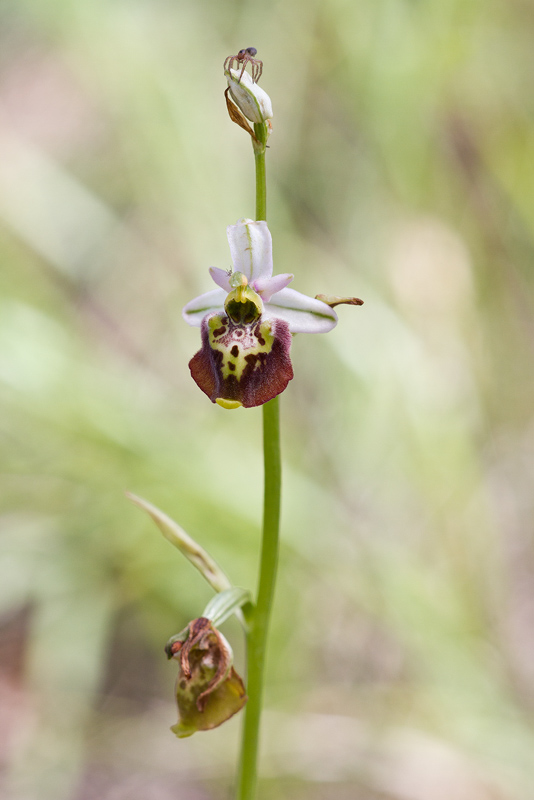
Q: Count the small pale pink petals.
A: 2